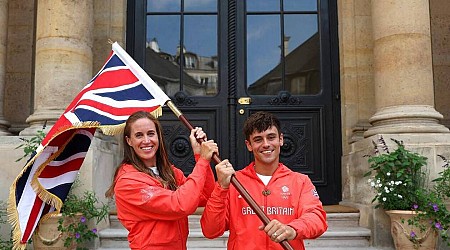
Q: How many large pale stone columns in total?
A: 2